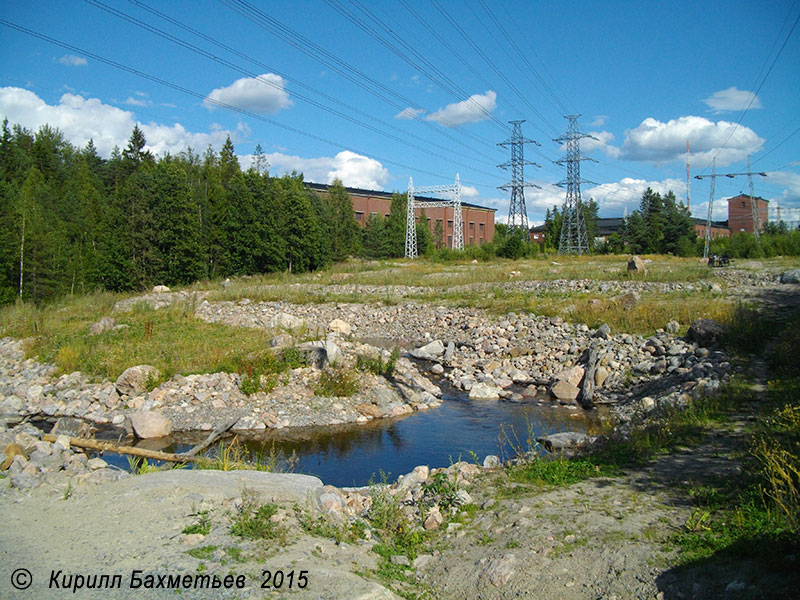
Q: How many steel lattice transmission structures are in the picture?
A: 4